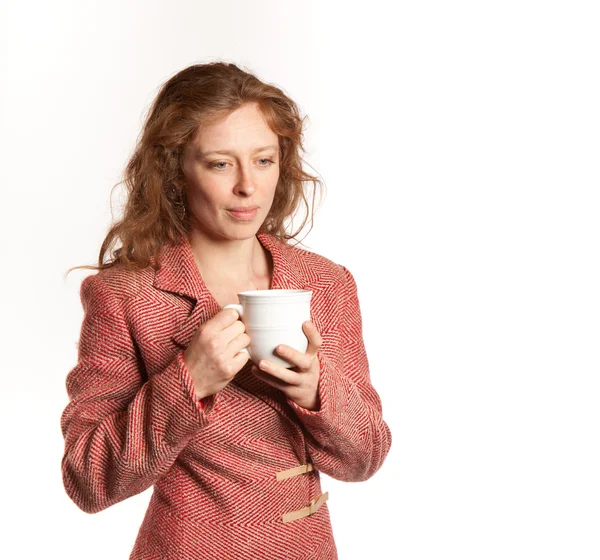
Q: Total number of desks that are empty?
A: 0